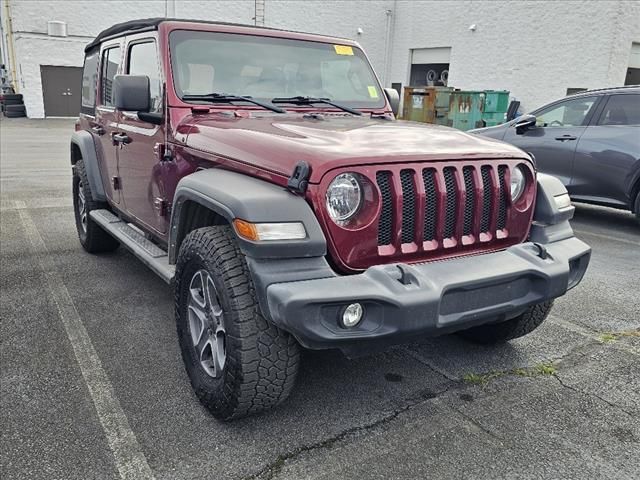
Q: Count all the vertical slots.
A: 7